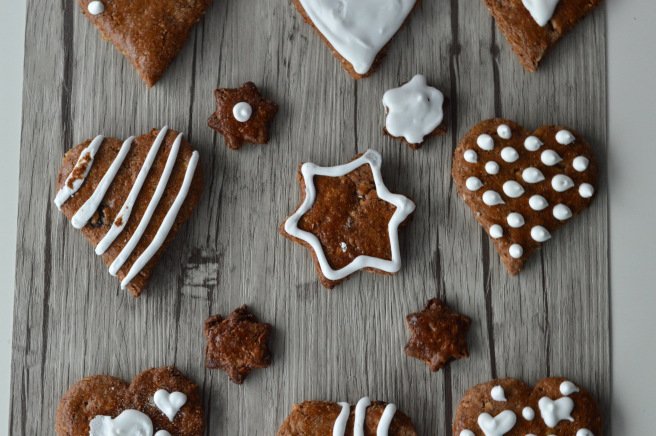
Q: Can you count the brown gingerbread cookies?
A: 13